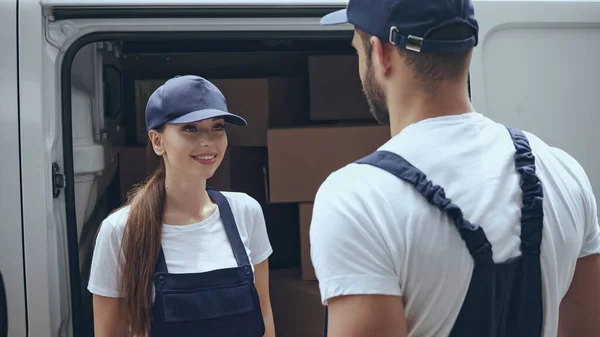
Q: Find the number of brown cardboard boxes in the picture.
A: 6